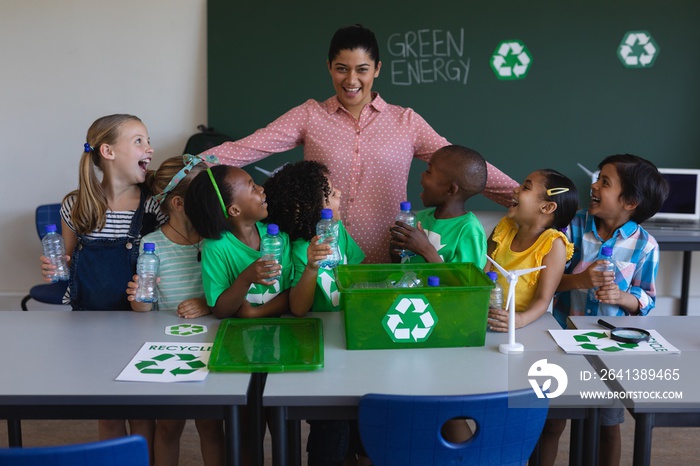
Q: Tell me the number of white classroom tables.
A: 3